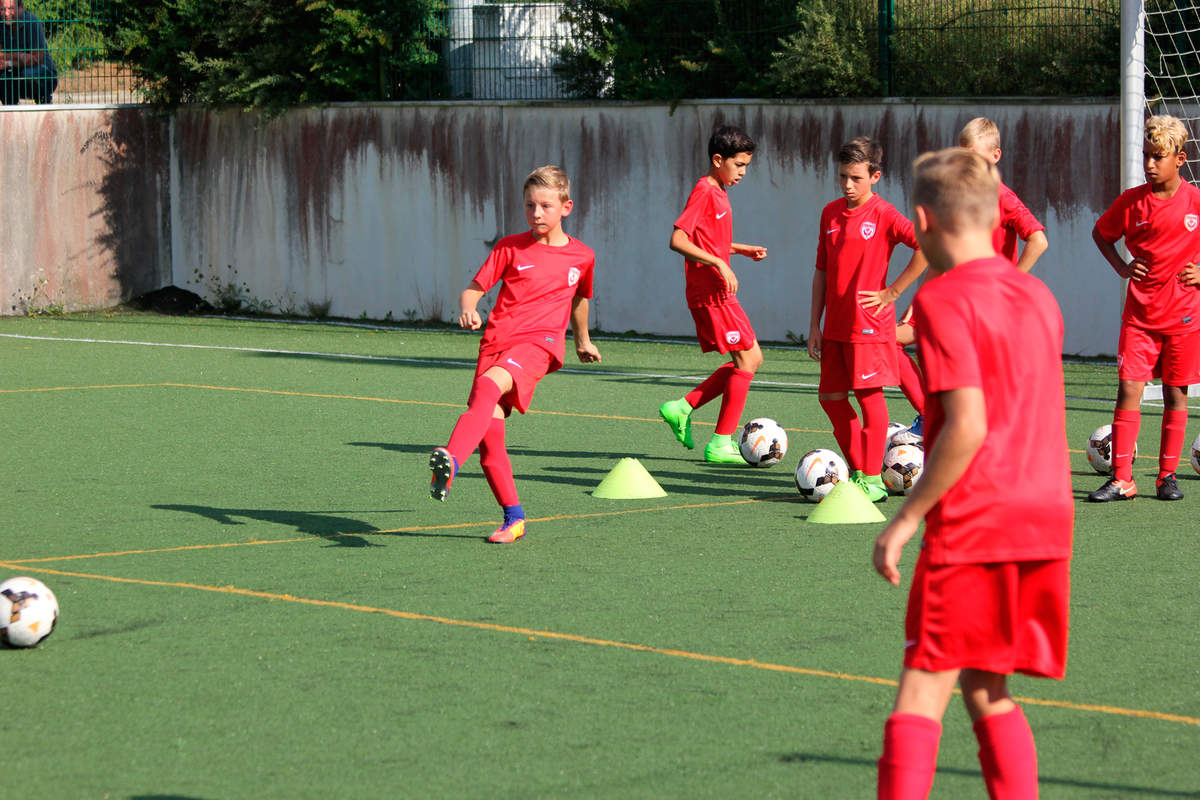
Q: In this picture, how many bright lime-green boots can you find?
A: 4